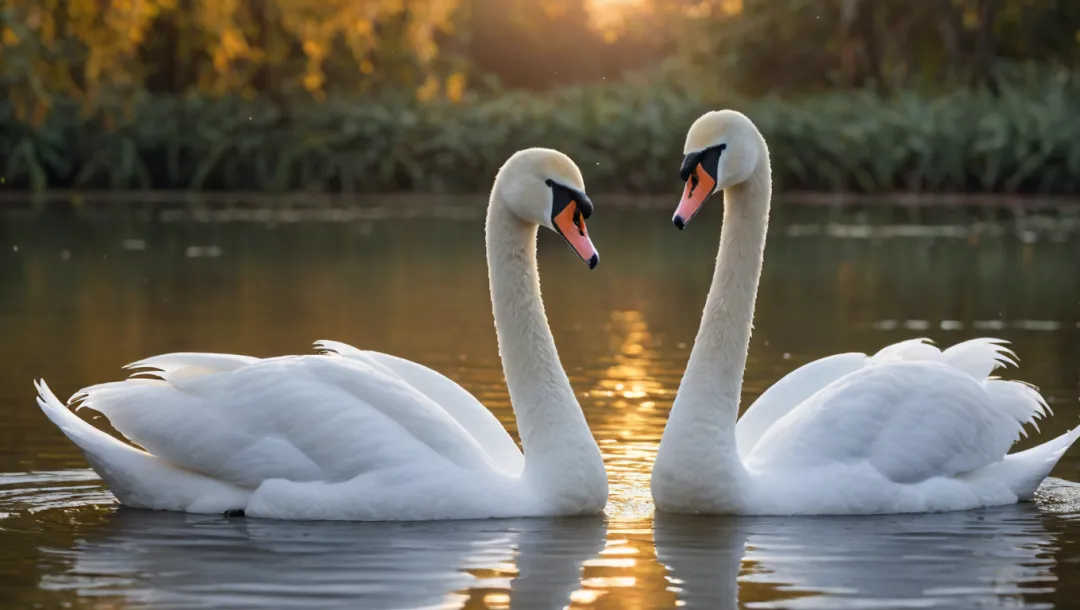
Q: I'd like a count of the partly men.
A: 0